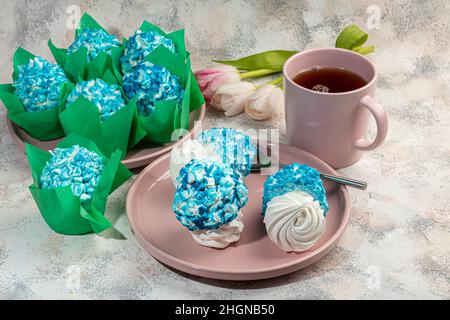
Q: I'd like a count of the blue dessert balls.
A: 9